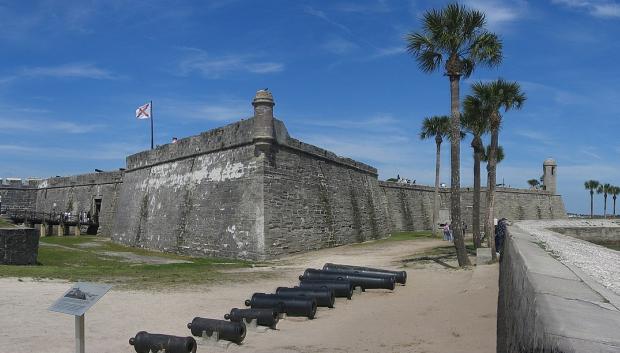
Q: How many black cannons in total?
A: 8